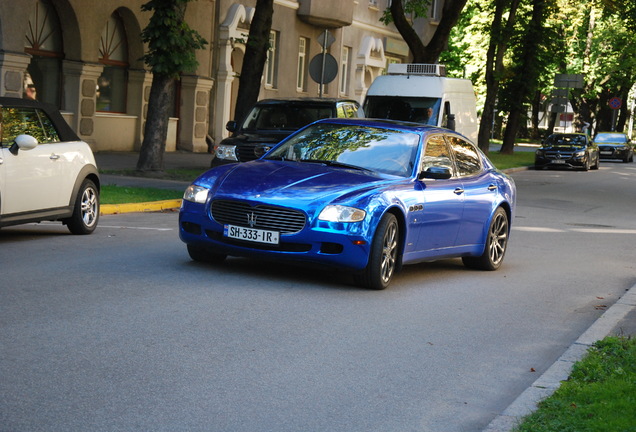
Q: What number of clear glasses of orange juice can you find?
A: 0